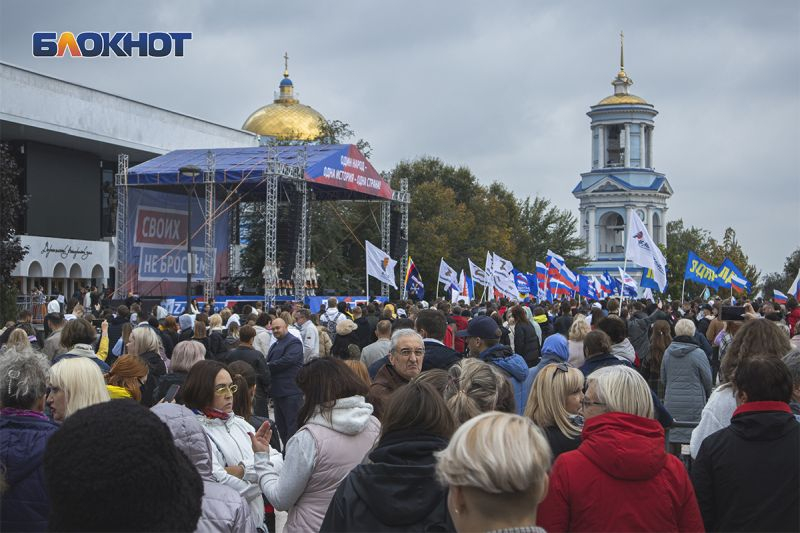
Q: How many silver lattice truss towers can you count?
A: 6